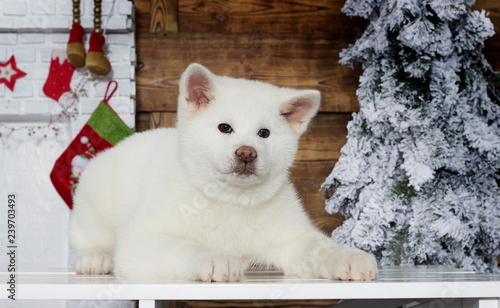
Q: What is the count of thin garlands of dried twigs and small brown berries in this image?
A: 1